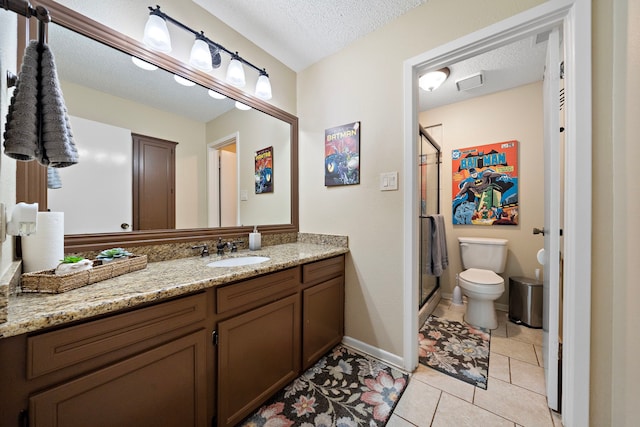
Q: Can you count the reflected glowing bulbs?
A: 4